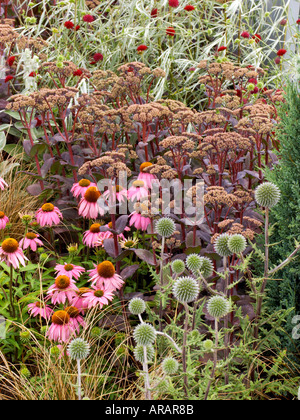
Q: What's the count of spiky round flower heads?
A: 14